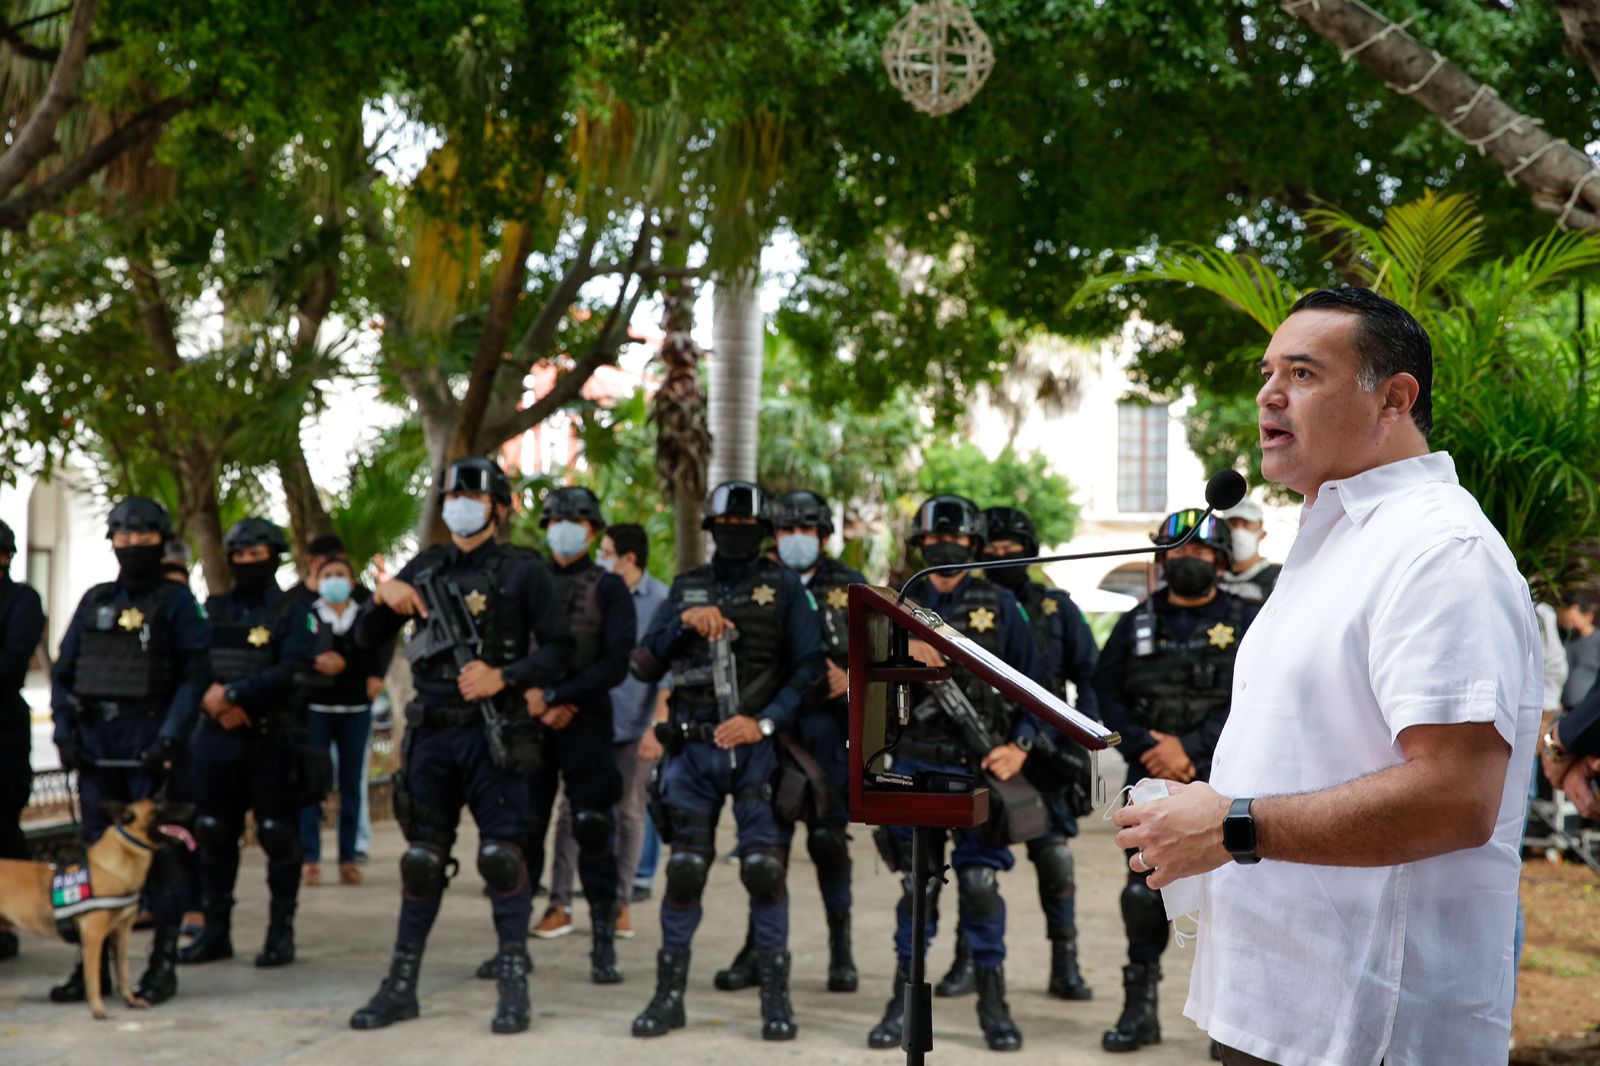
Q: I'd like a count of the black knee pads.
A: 12